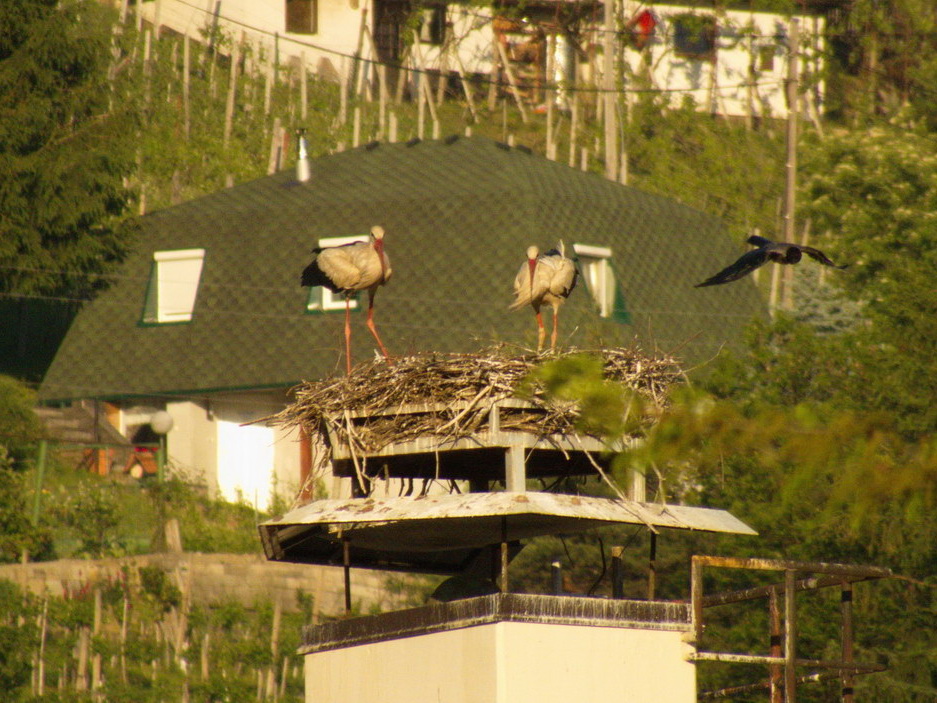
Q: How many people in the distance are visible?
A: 0